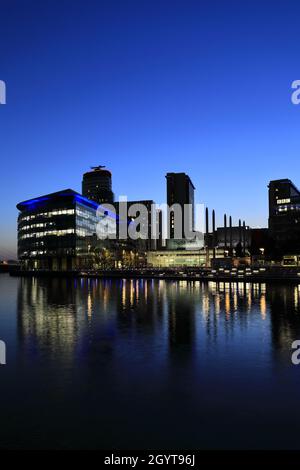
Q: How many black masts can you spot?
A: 6